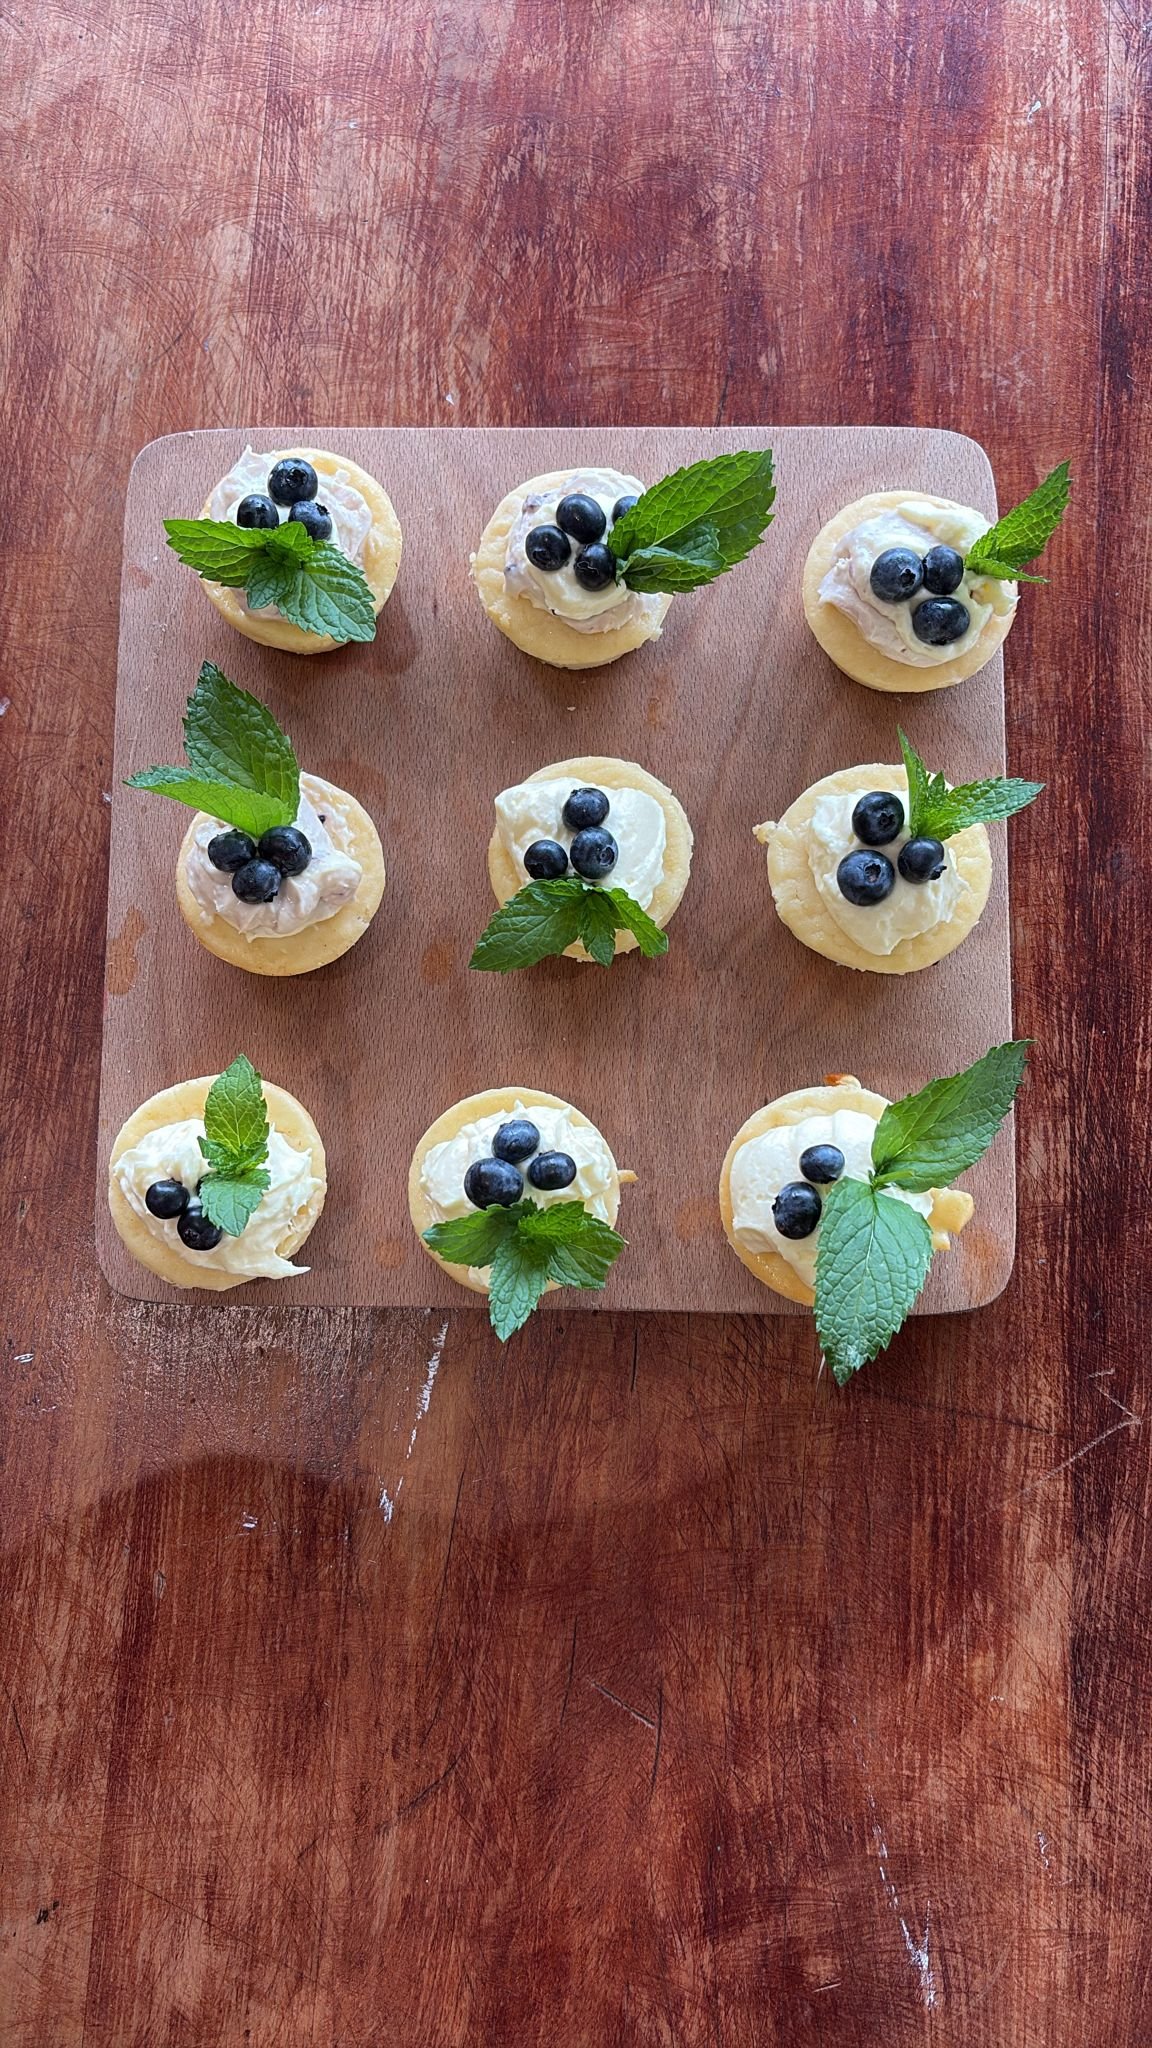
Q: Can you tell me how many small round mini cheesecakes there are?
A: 9